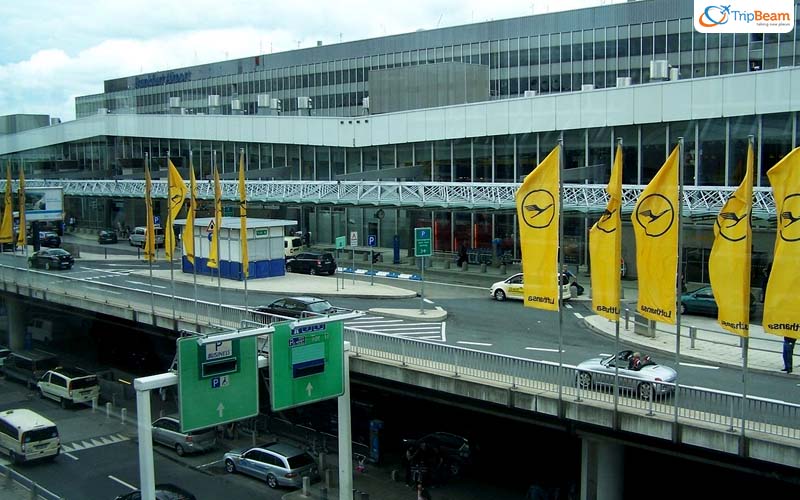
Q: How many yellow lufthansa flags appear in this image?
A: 12